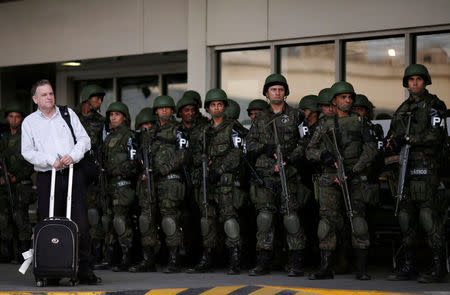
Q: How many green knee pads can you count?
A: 13